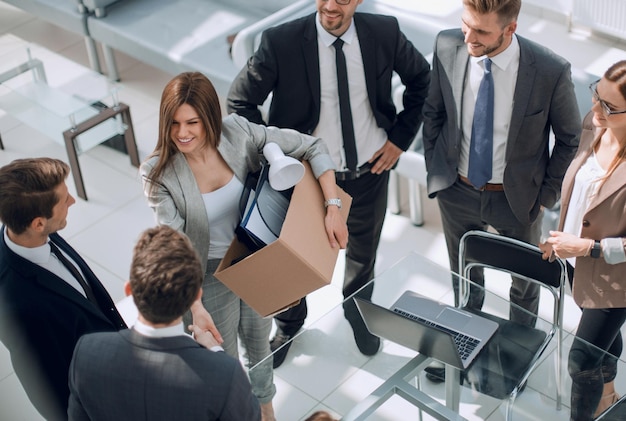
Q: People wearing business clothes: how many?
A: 6